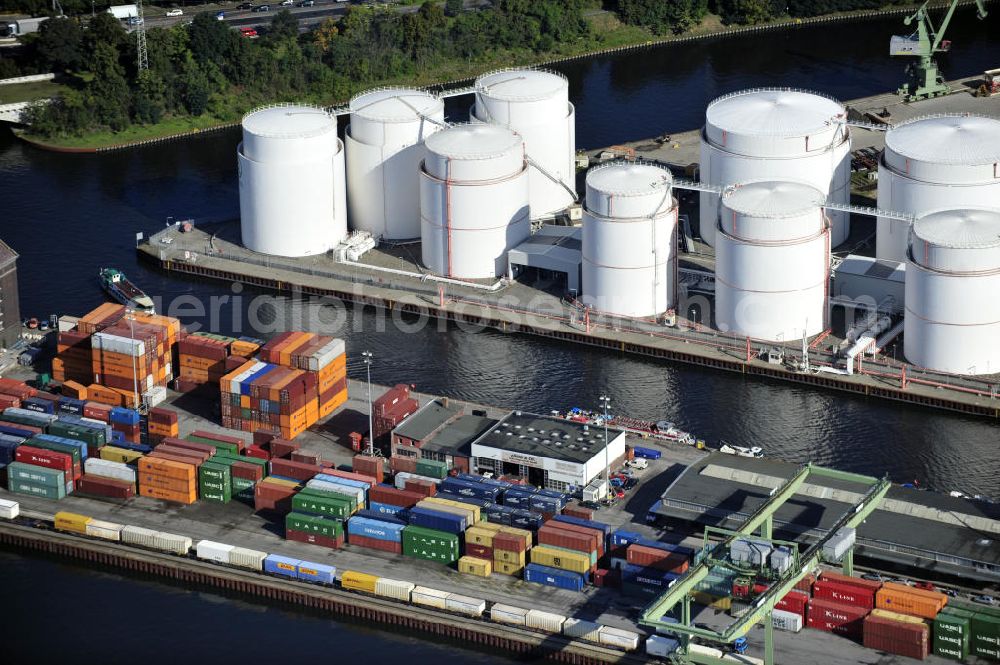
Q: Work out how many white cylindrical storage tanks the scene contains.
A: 9